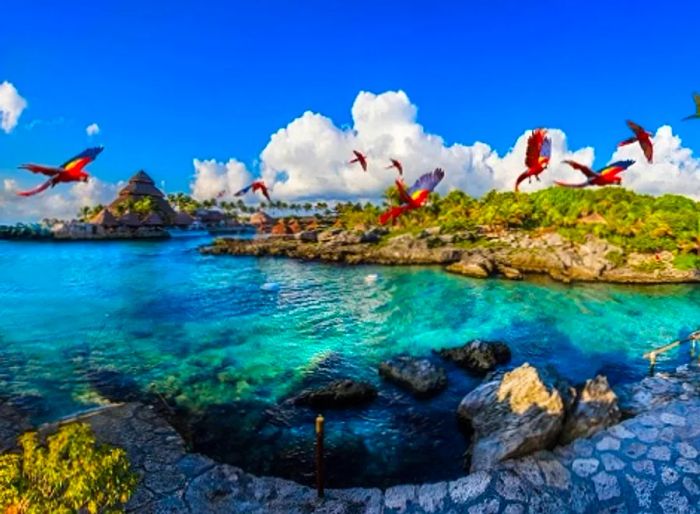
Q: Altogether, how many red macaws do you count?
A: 8